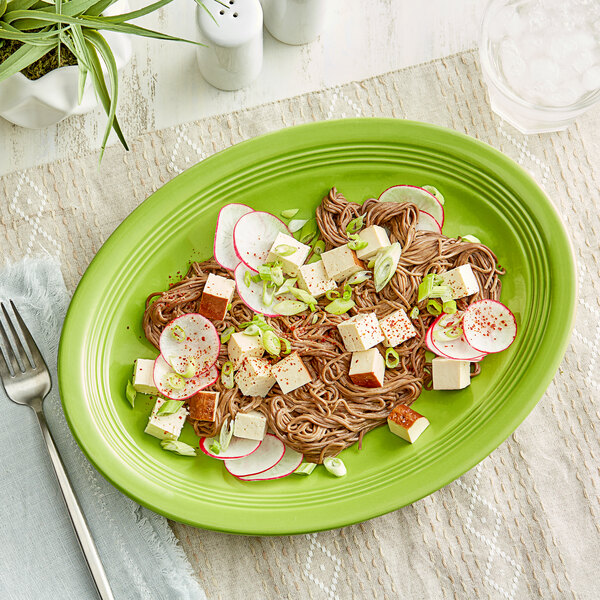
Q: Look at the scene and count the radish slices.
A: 13